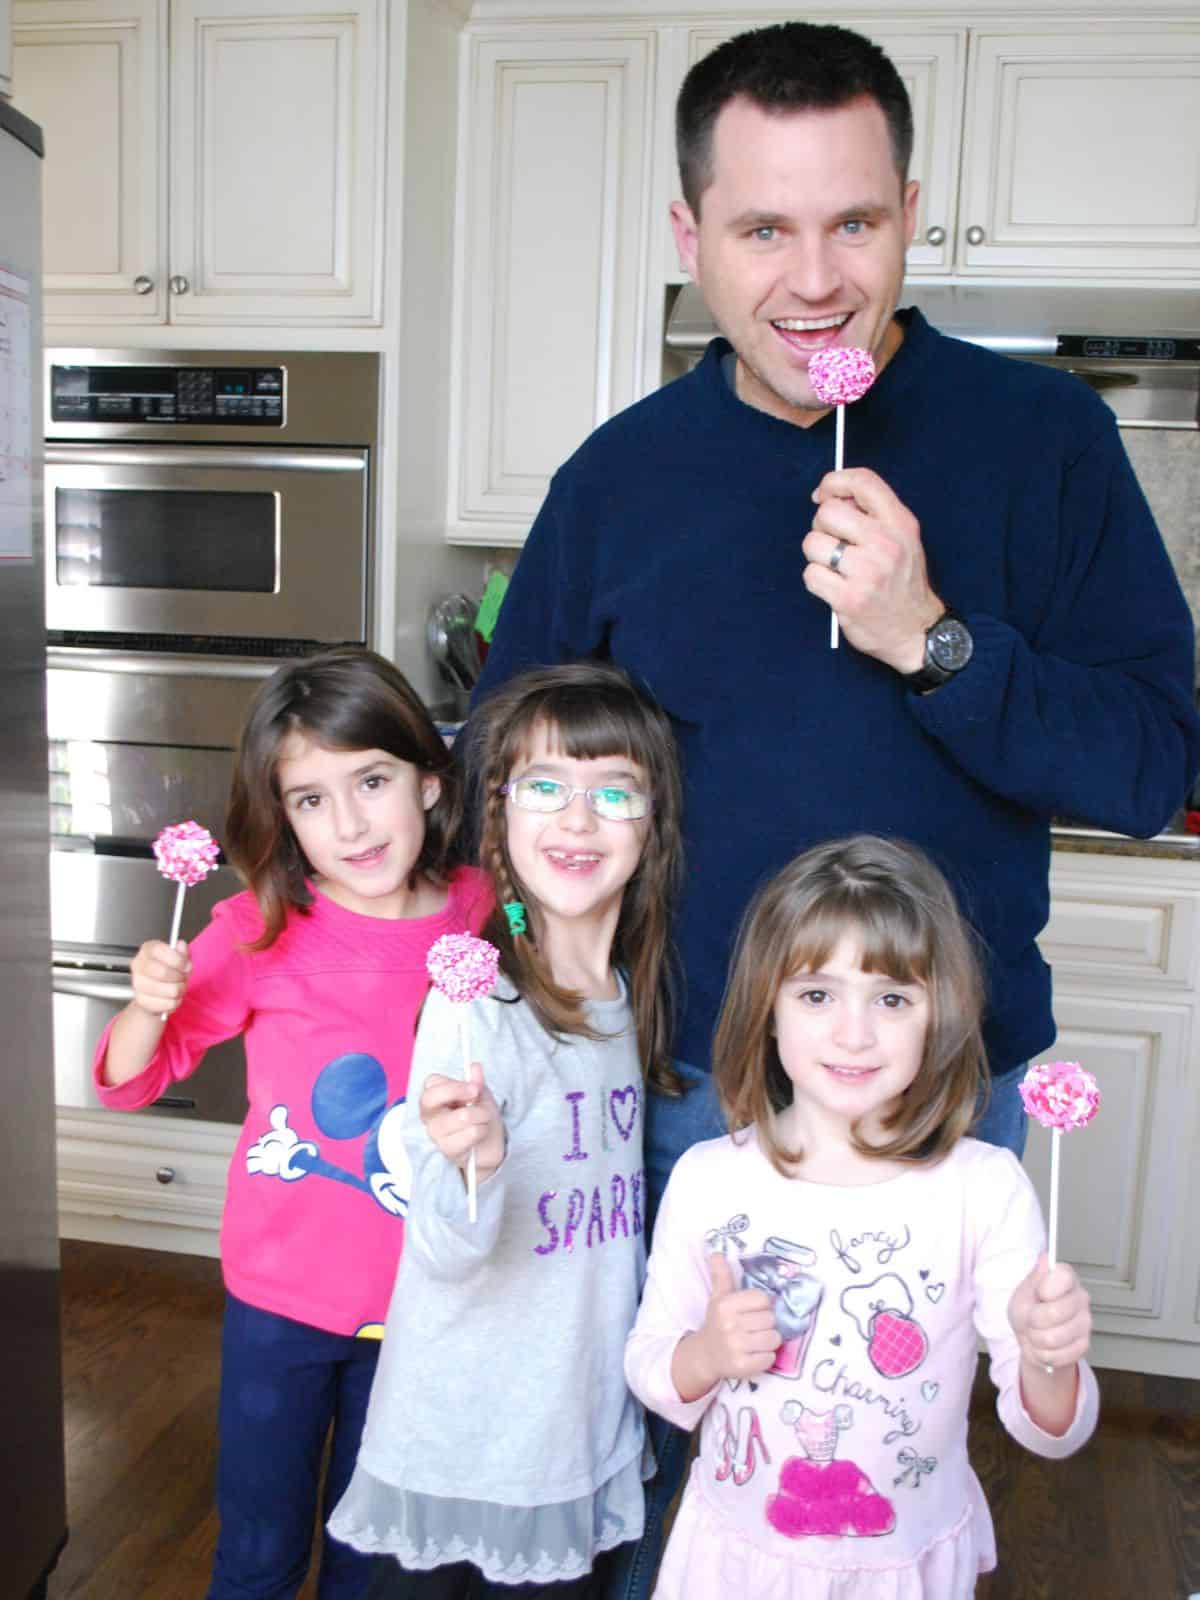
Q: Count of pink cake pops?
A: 4